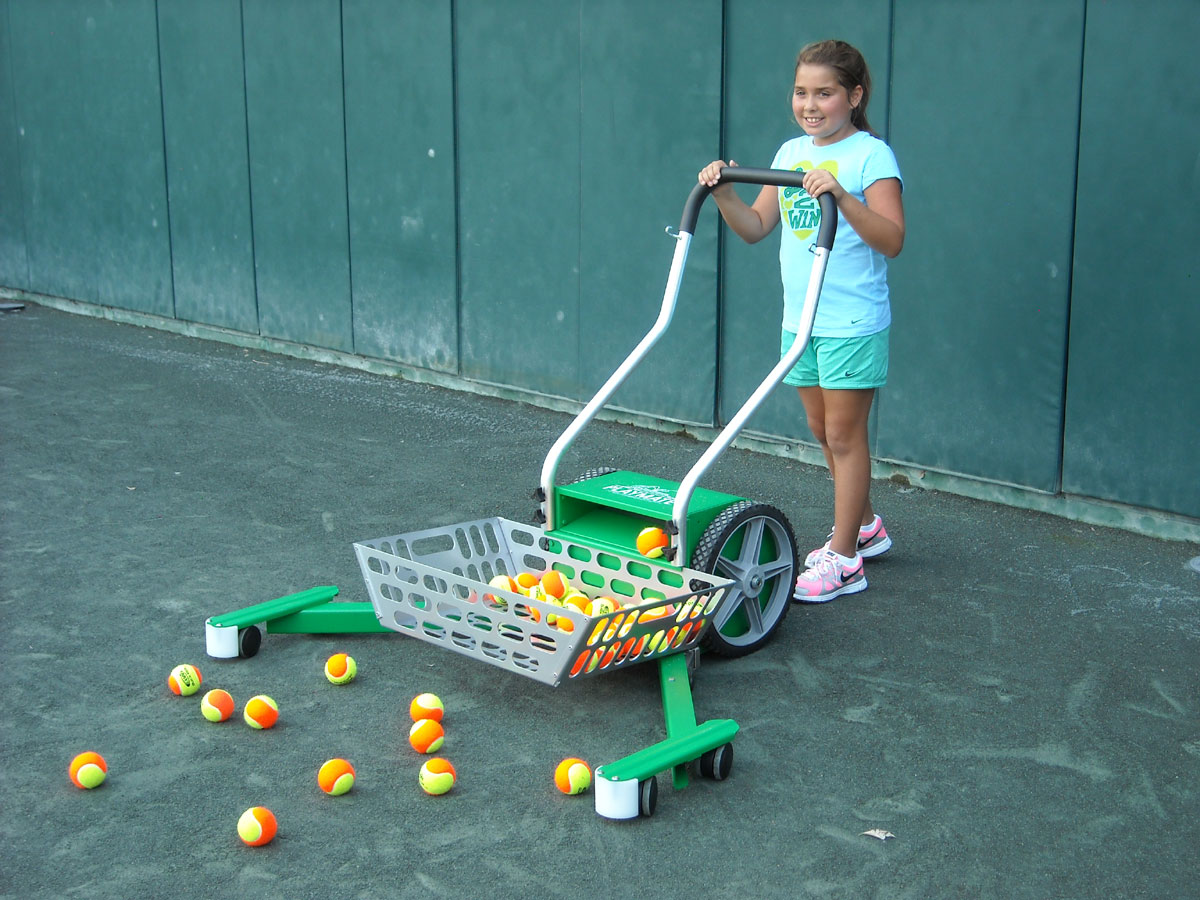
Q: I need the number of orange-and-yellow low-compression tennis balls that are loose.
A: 11